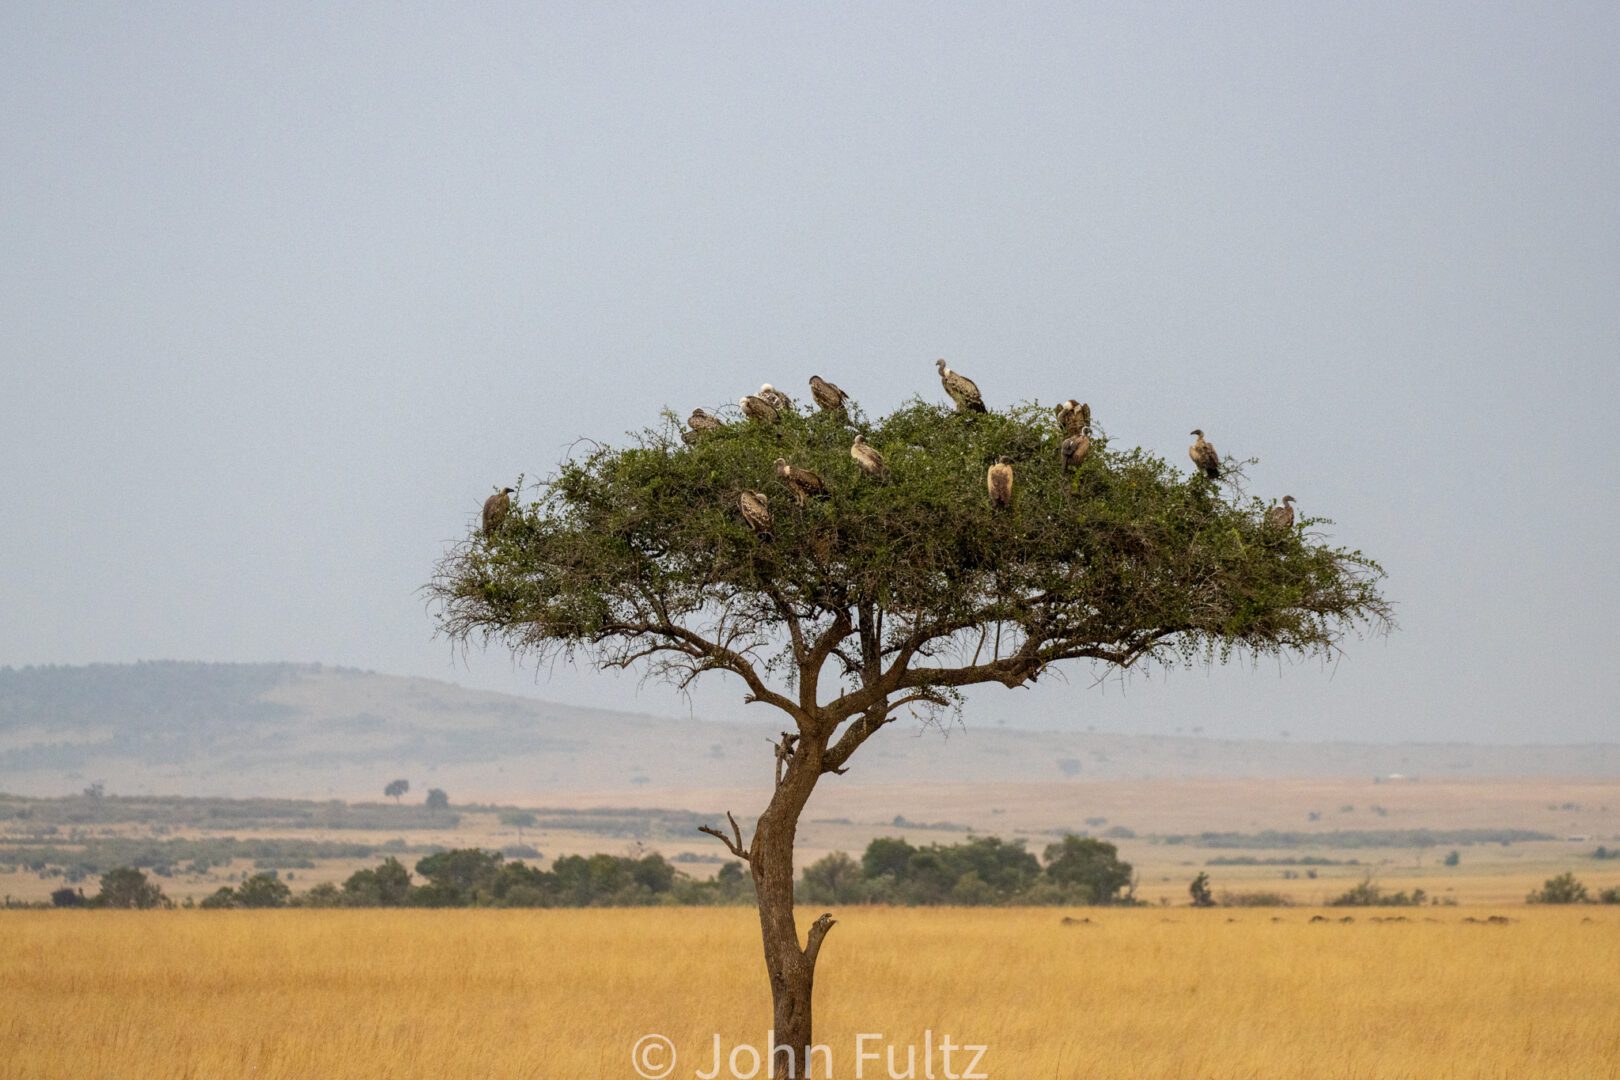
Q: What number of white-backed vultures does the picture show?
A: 14